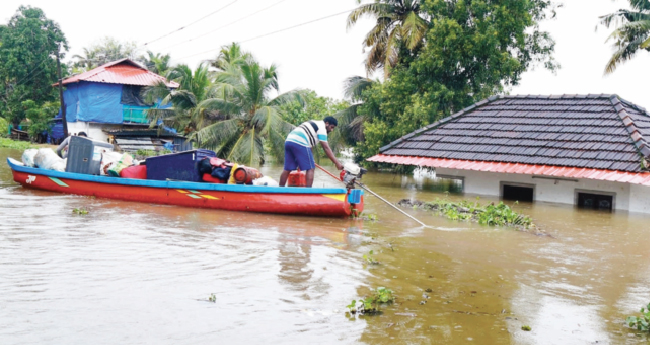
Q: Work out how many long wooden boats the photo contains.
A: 1